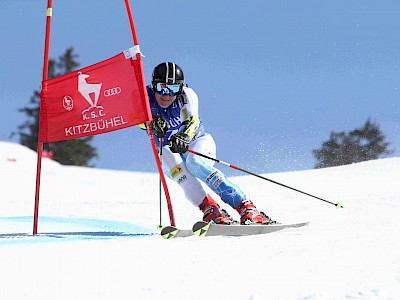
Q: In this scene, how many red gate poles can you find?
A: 2